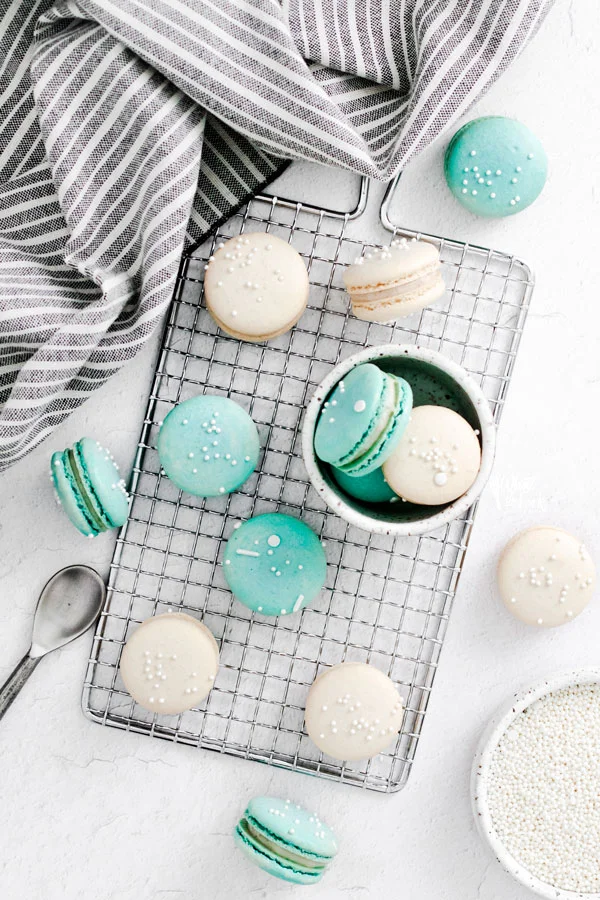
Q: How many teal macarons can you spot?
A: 7